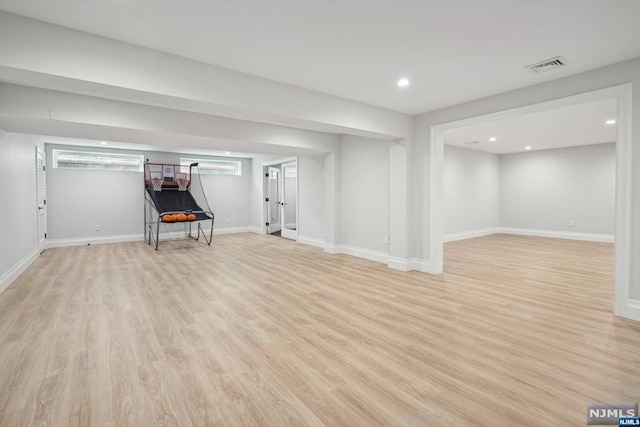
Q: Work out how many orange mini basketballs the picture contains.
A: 4